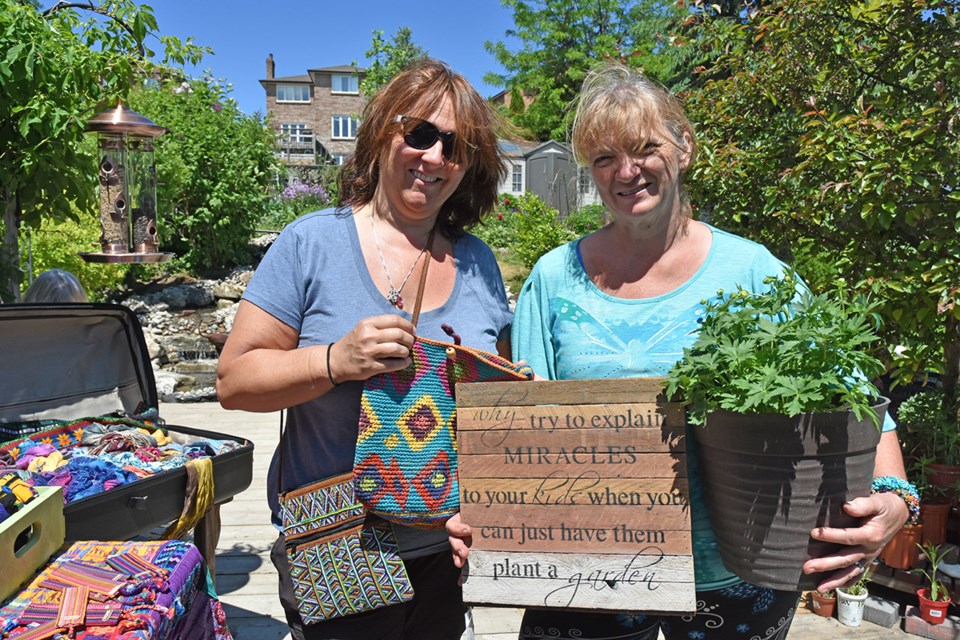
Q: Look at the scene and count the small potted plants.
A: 3